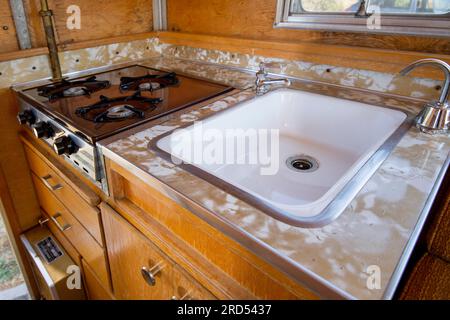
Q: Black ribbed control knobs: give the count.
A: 3